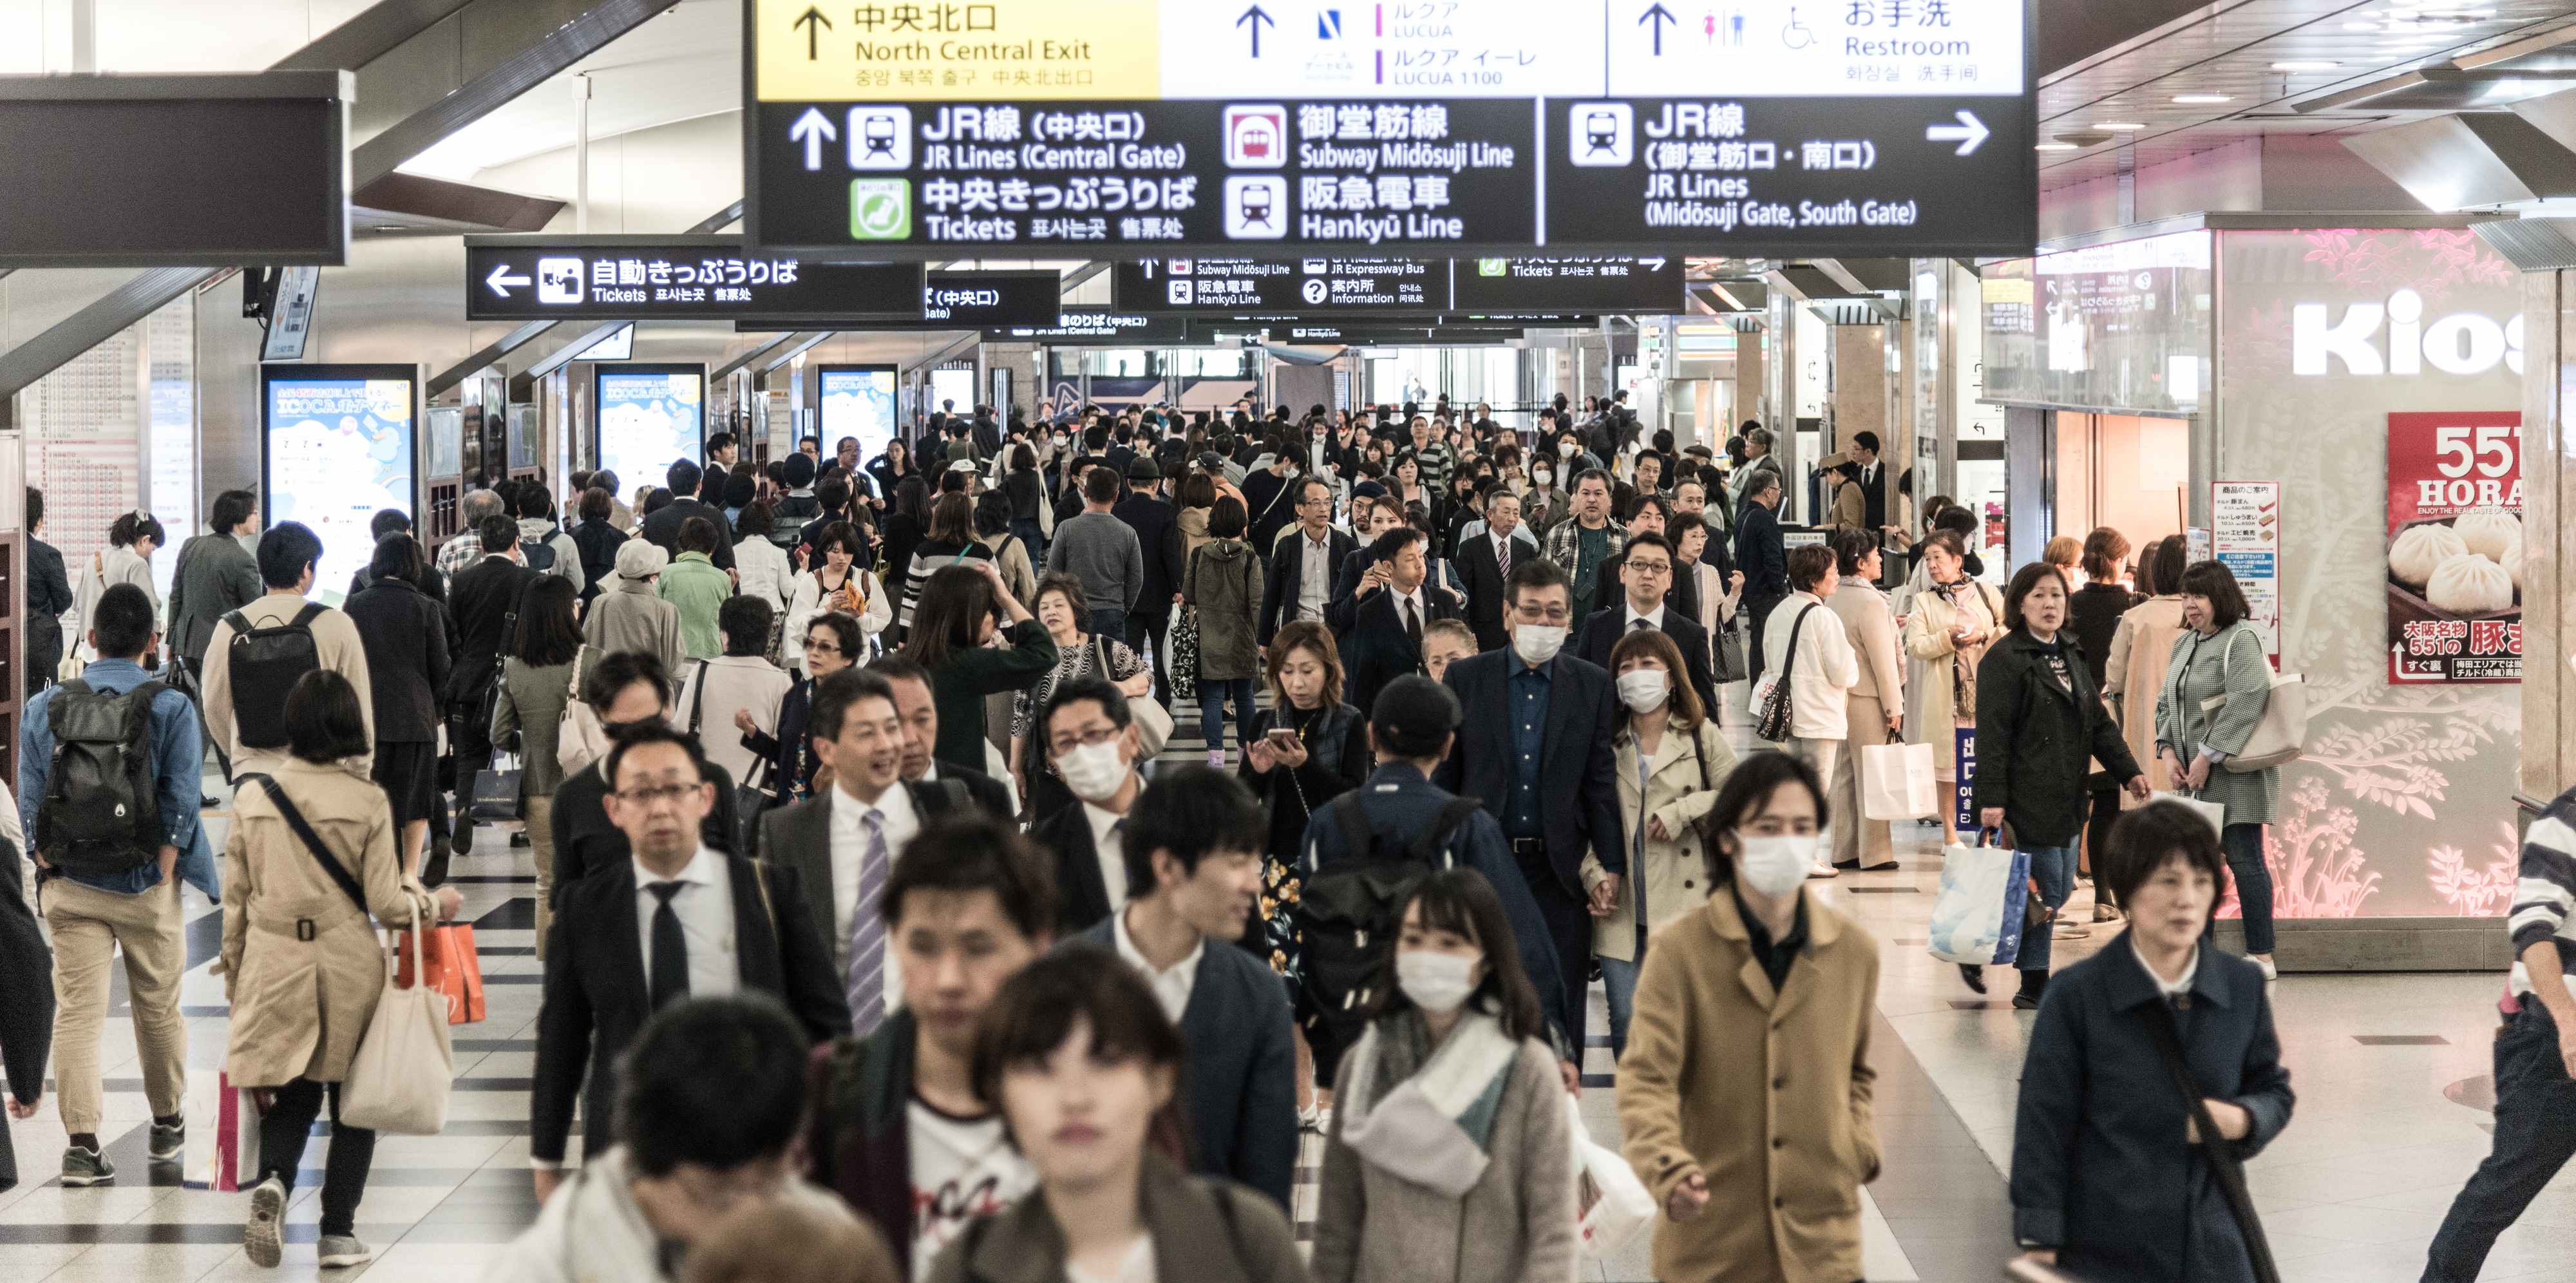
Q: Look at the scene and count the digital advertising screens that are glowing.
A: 3